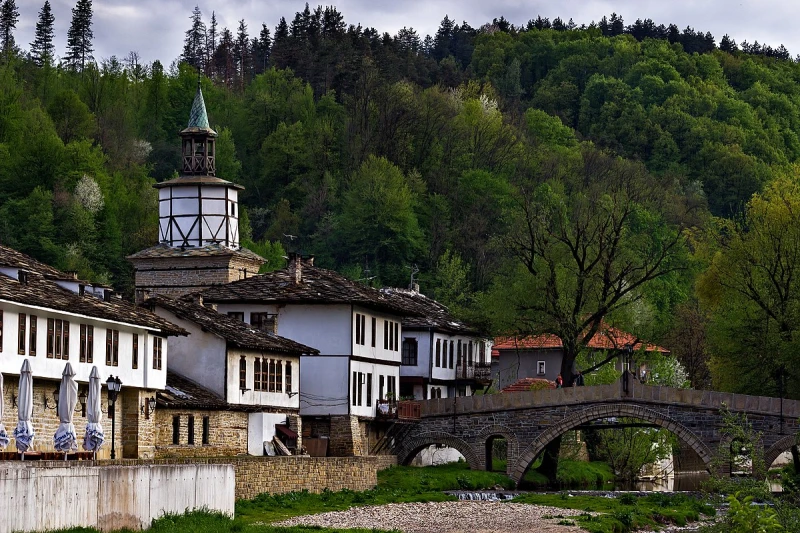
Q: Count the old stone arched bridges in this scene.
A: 1